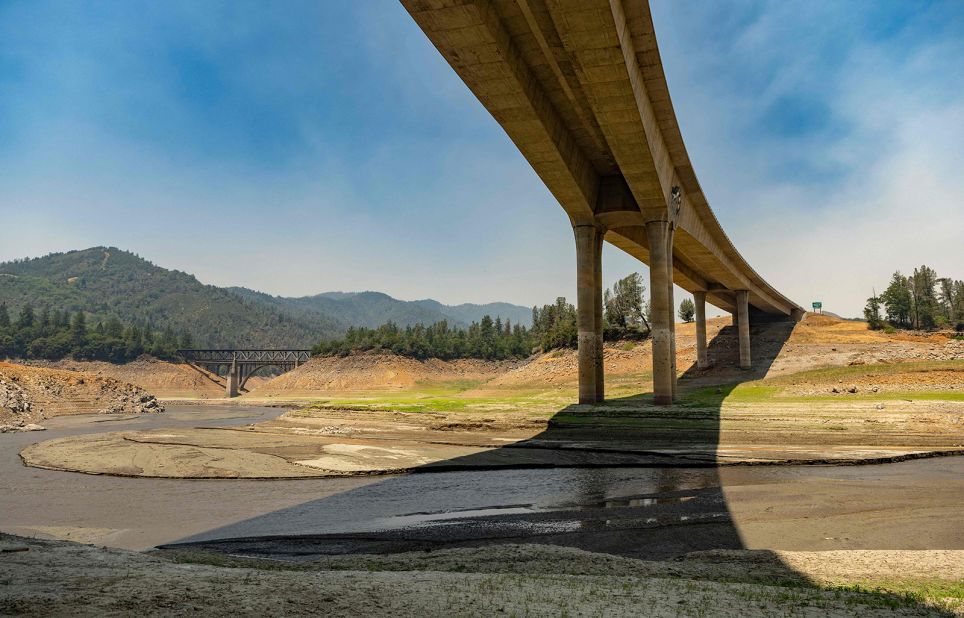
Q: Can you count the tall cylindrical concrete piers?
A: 6